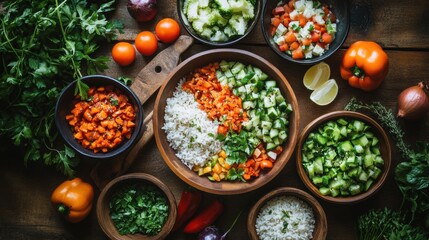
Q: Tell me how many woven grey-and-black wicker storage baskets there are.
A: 0